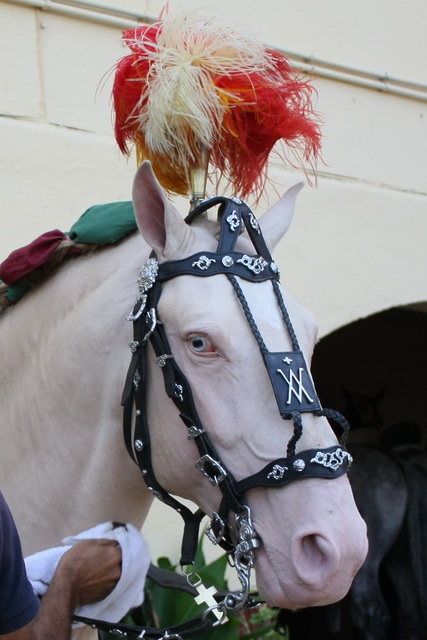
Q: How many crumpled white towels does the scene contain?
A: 1